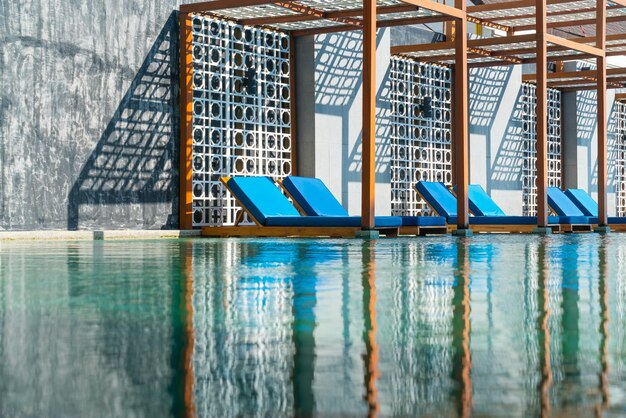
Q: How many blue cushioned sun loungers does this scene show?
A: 6